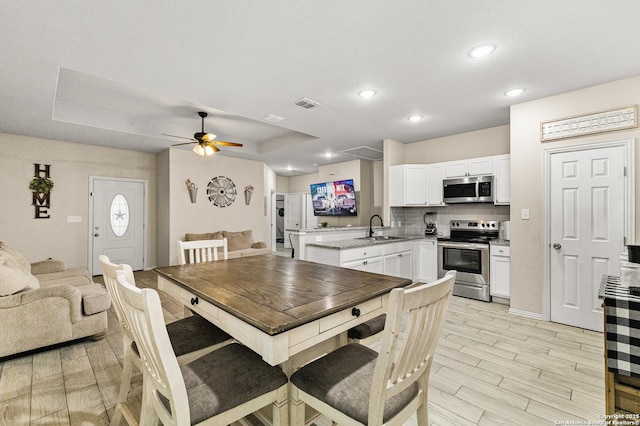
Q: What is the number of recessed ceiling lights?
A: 6